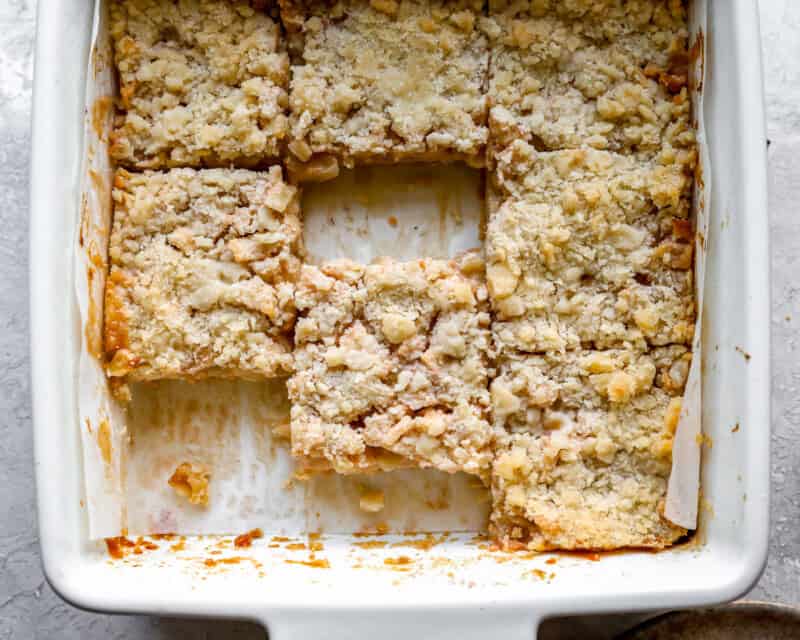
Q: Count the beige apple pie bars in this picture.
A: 7